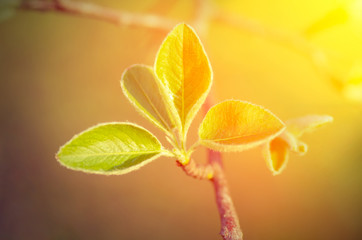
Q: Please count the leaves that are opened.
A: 4